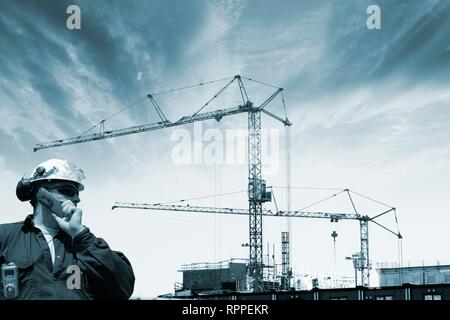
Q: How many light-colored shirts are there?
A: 1